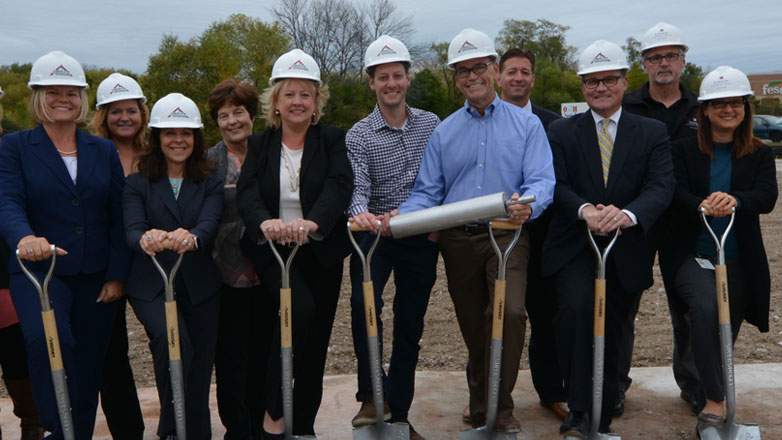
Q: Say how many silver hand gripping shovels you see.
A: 7